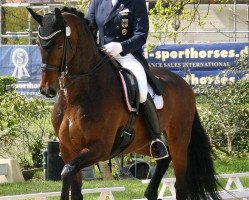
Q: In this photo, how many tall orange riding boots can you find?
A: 0